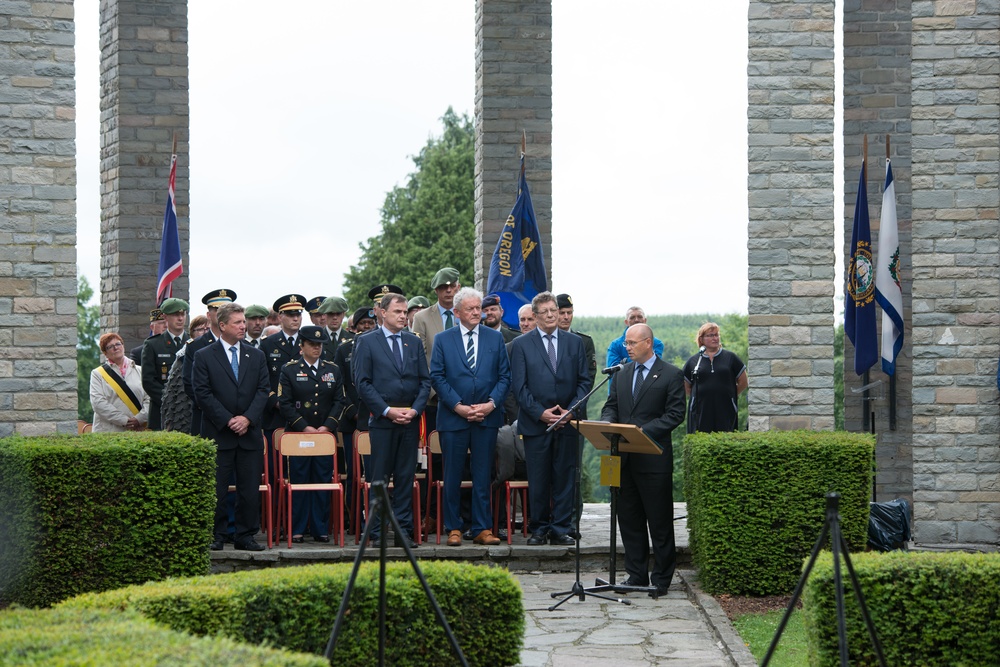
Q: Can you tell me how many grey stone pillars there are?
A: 6